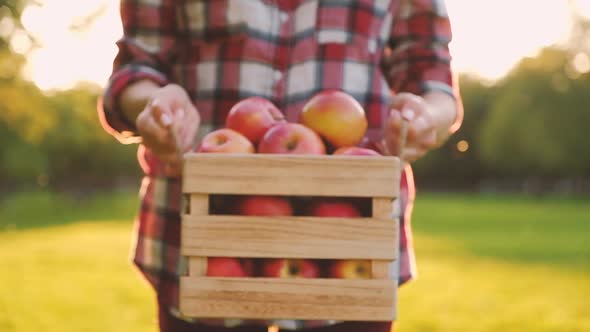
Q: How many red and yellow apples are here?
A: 10